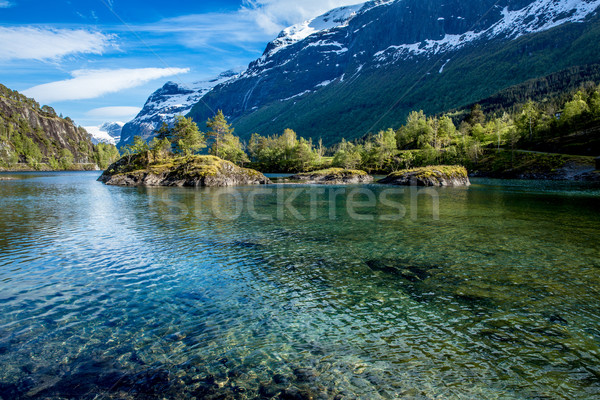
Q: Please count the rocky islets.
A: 3